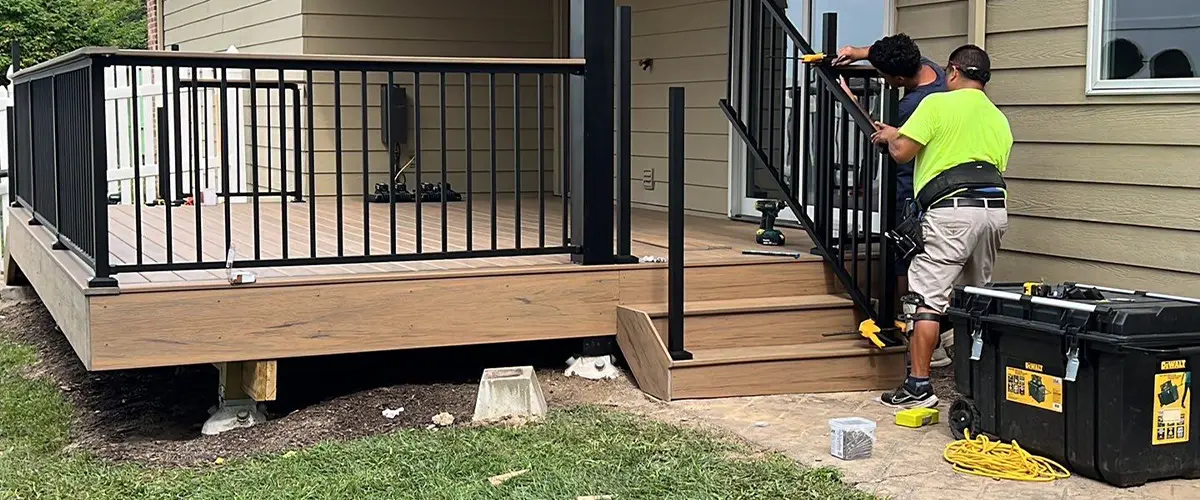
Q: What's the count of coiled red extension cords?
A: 0